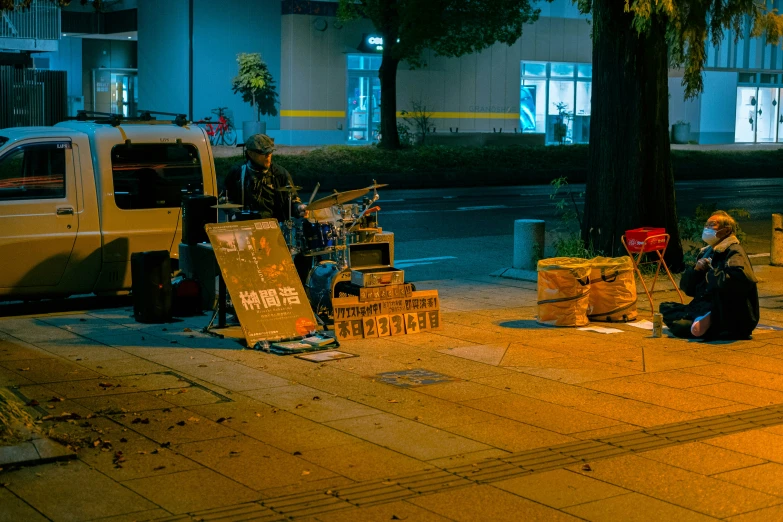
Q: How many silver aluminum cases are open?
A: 1